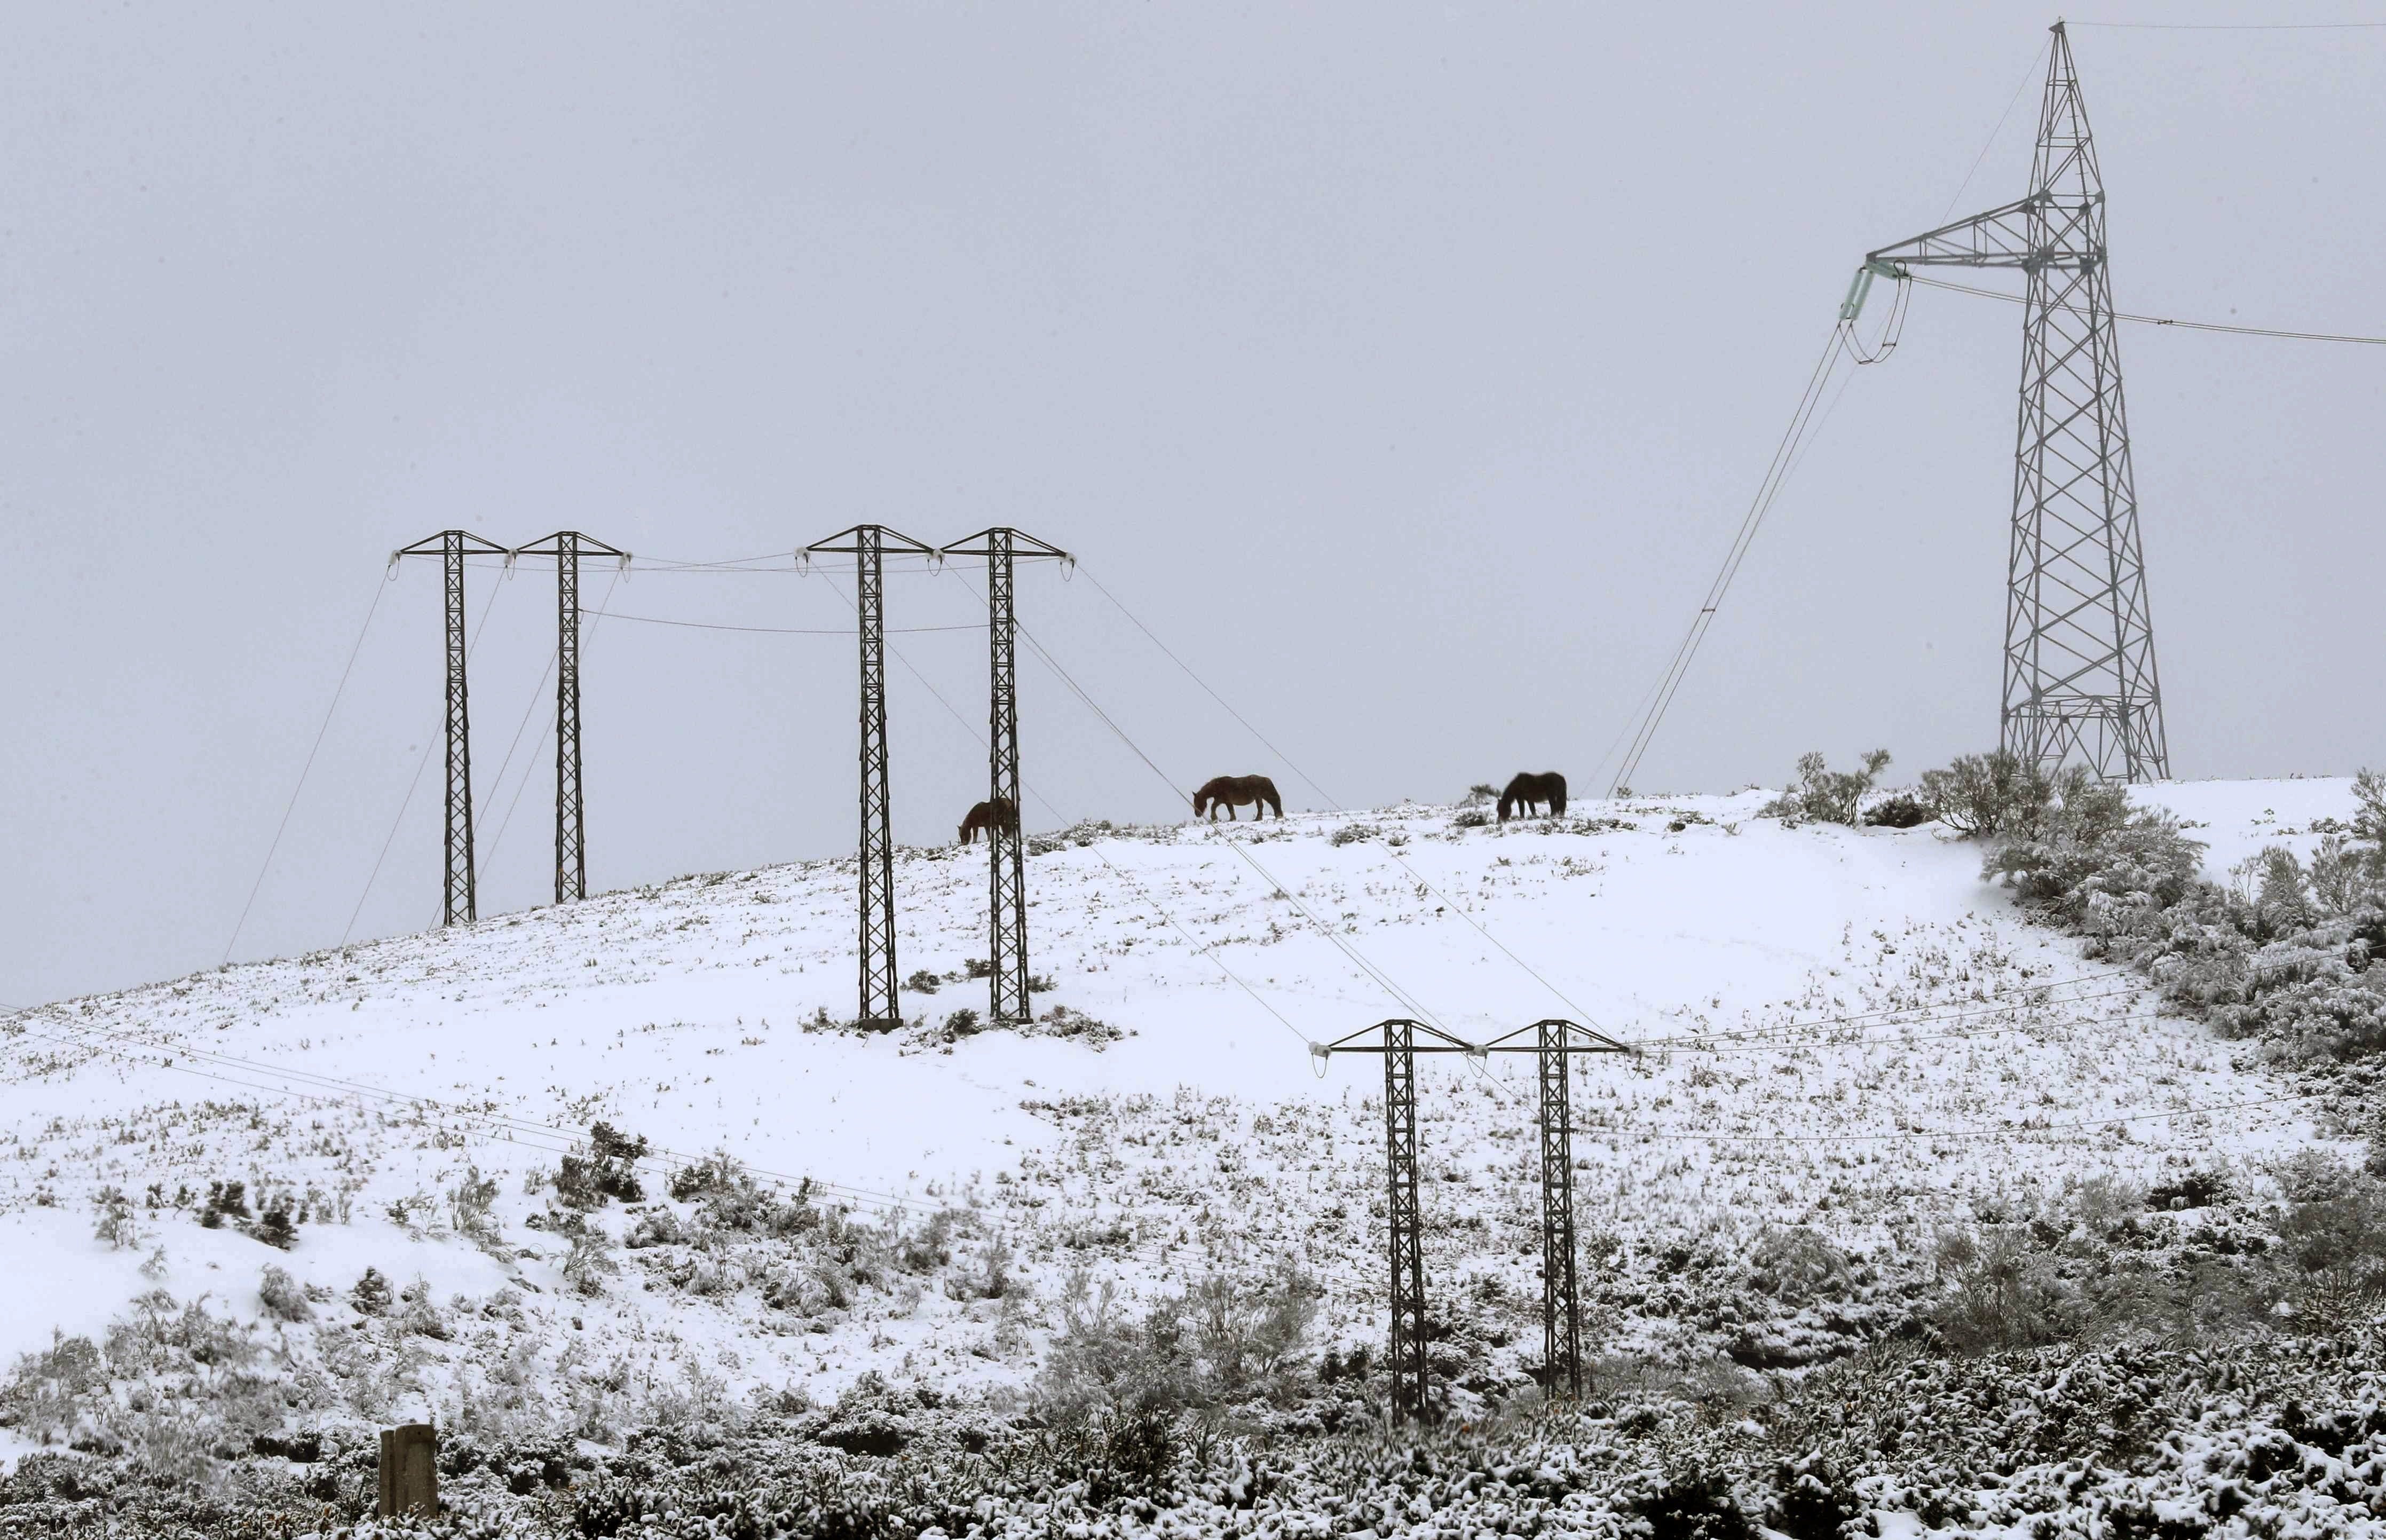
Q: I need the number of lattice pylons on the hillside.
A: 7